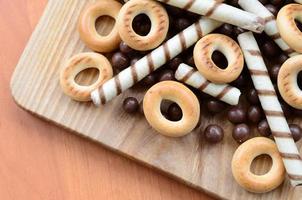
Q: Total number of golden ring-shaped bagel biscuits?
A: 8